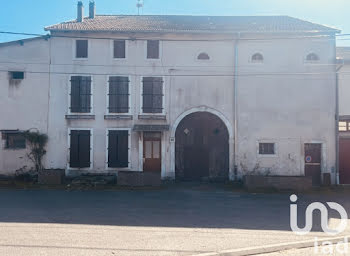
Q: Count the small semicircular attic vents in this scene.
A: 3